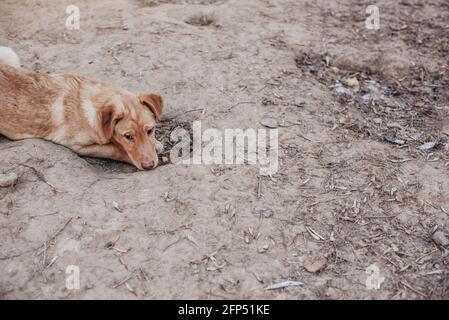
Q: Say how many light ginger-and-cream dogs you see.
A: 1